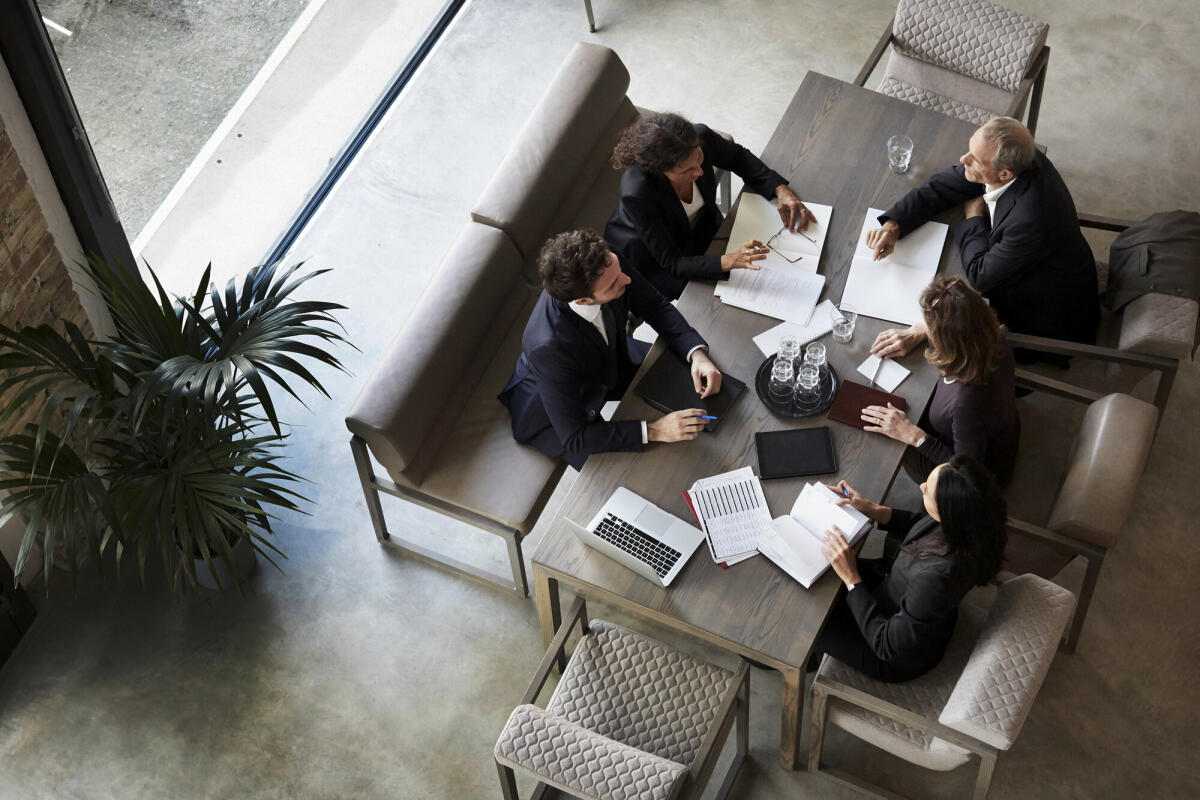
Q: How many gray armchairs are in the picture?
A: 5